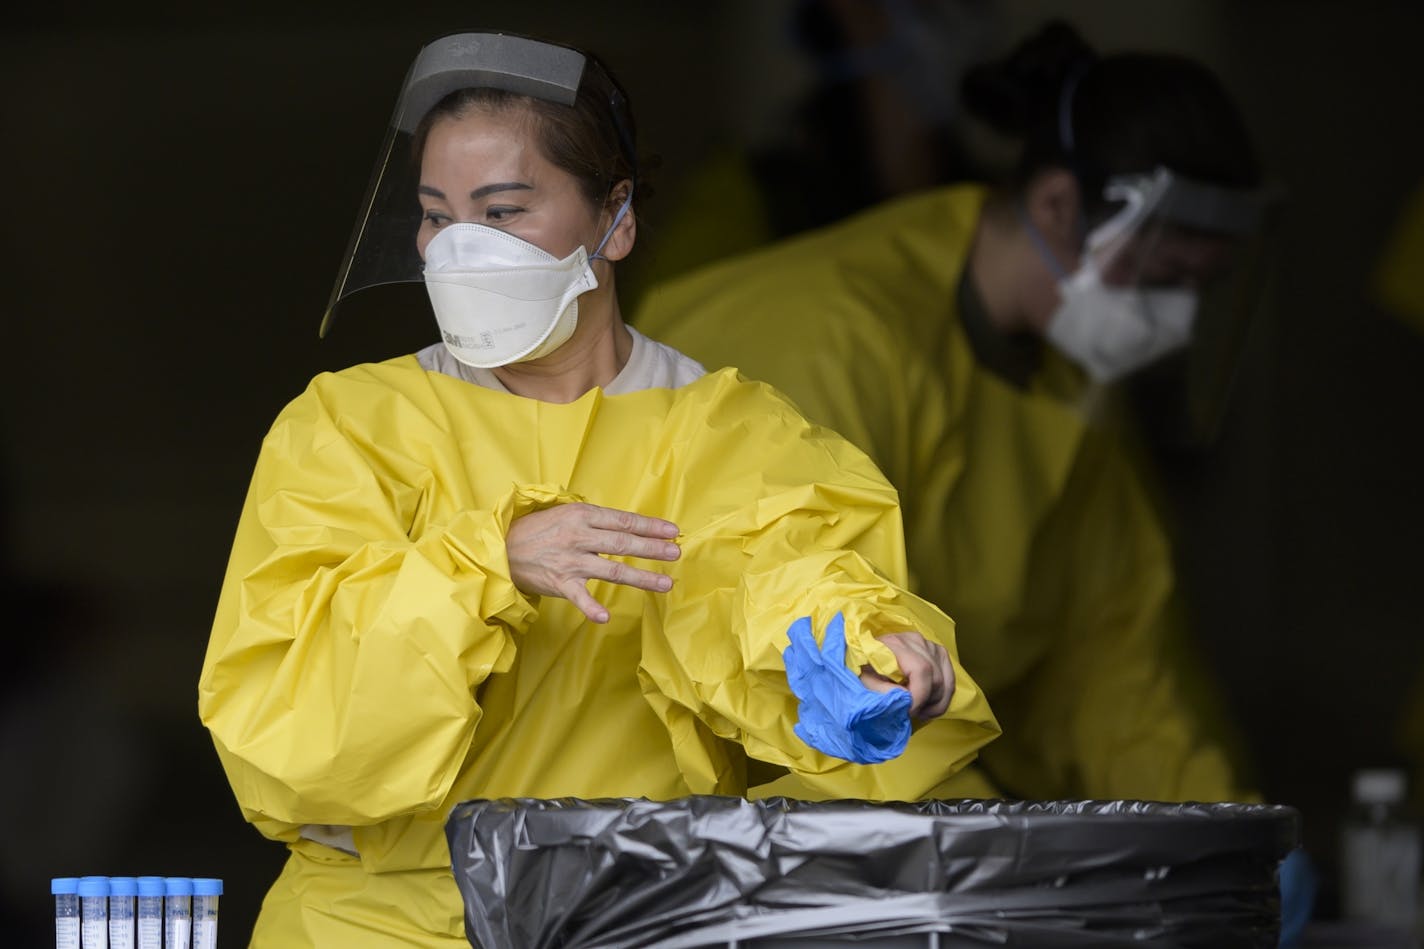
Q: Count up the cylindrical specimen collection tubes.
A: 6